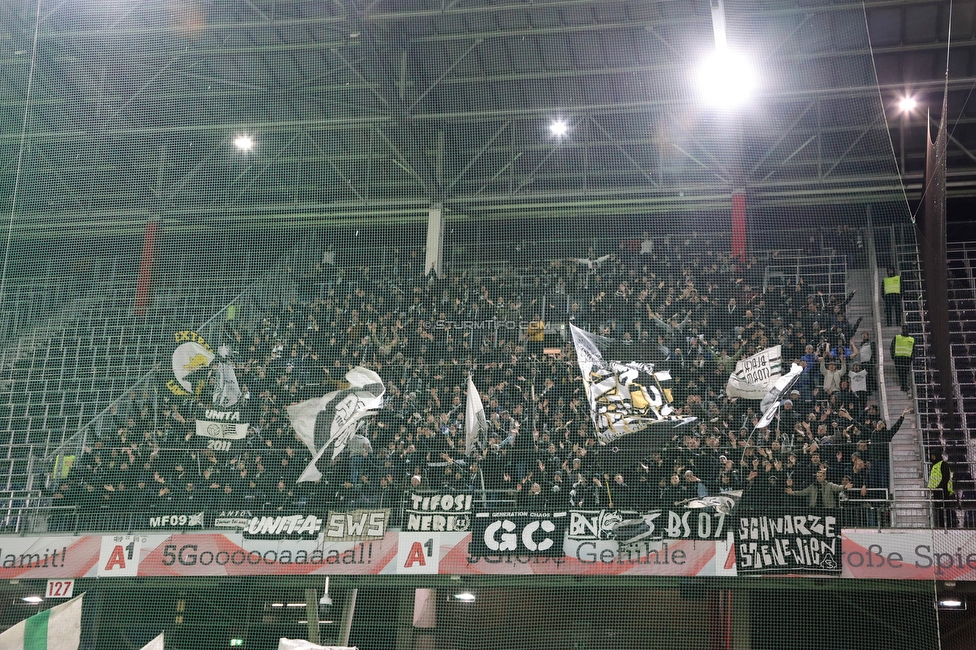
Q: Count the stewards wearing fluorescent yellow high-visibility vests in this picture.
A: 5